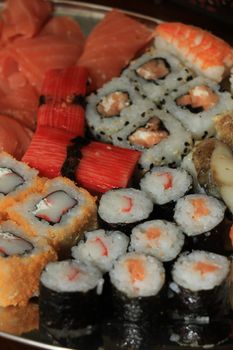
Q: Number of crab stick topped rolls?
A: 2